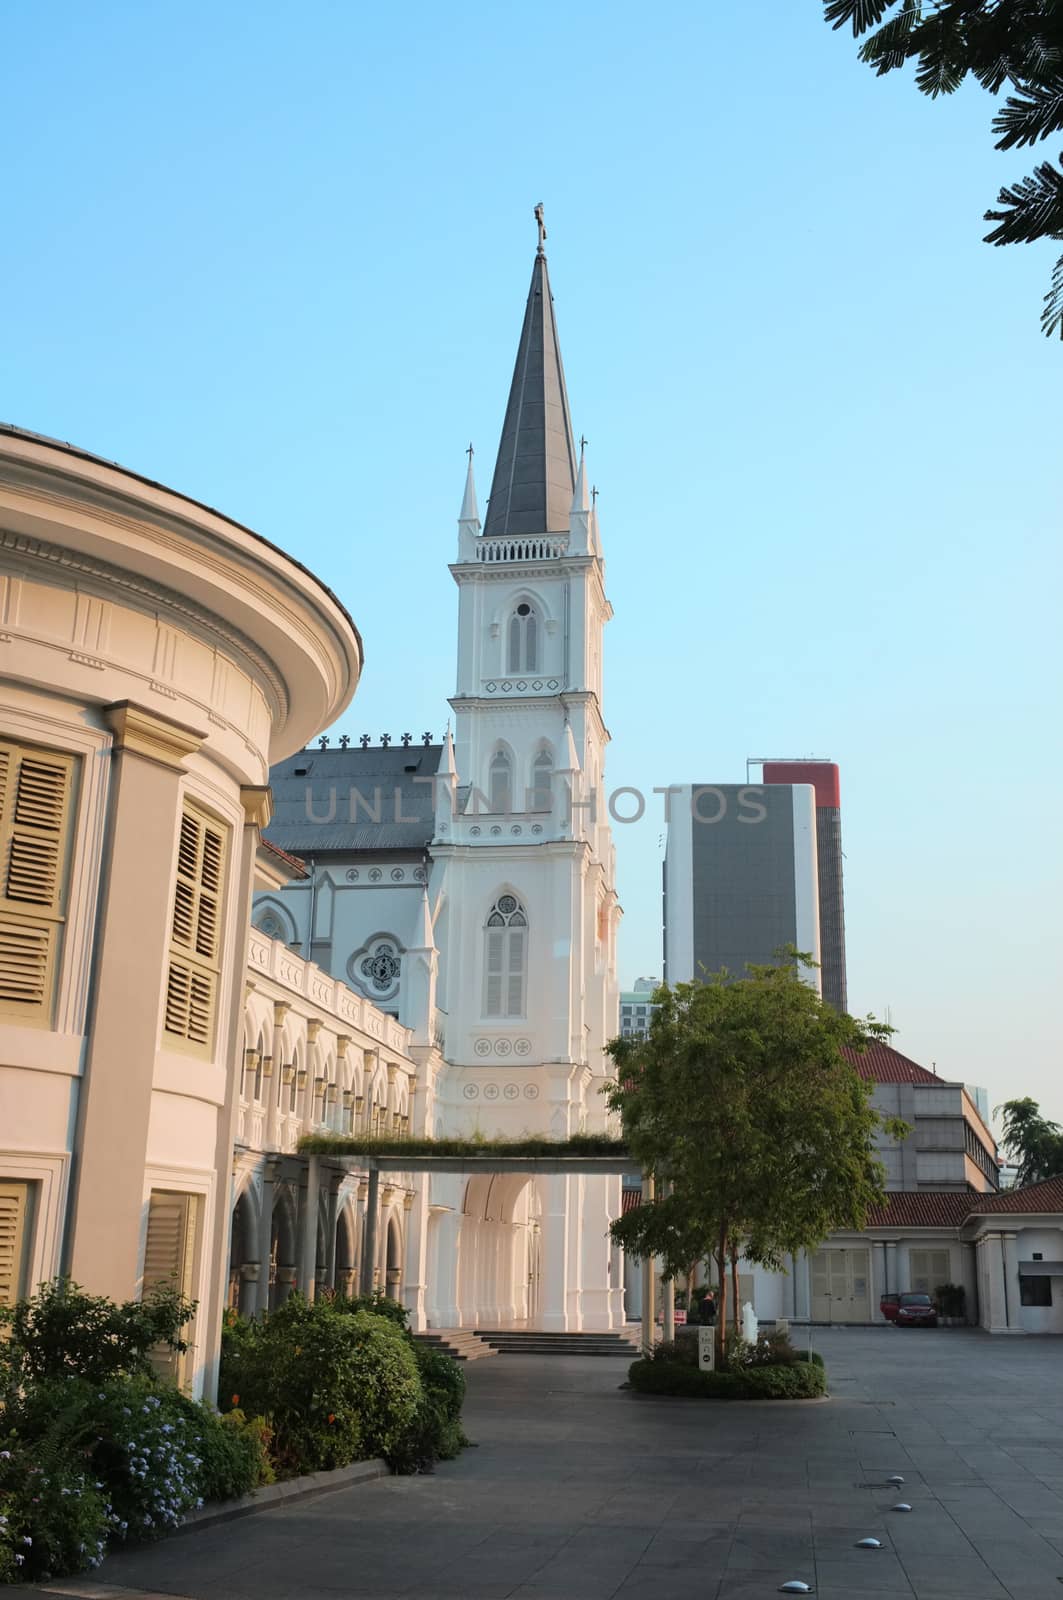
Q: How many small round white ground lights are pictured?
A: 4